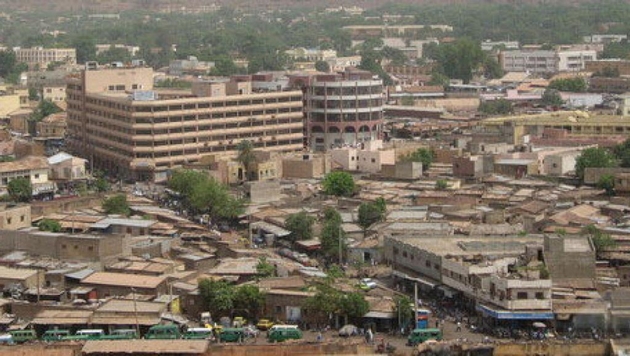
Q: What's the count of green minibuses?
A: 9